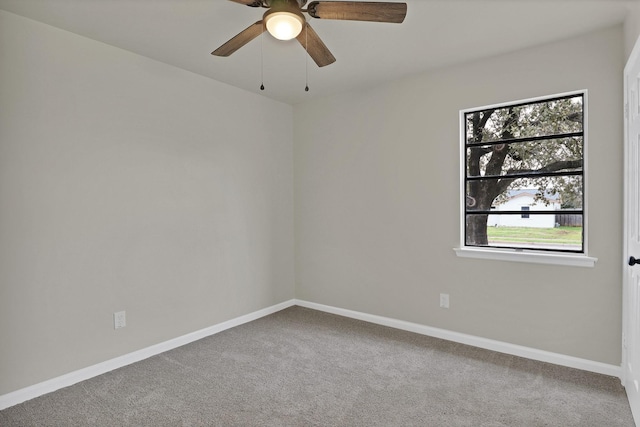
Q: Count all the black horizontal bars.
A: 3